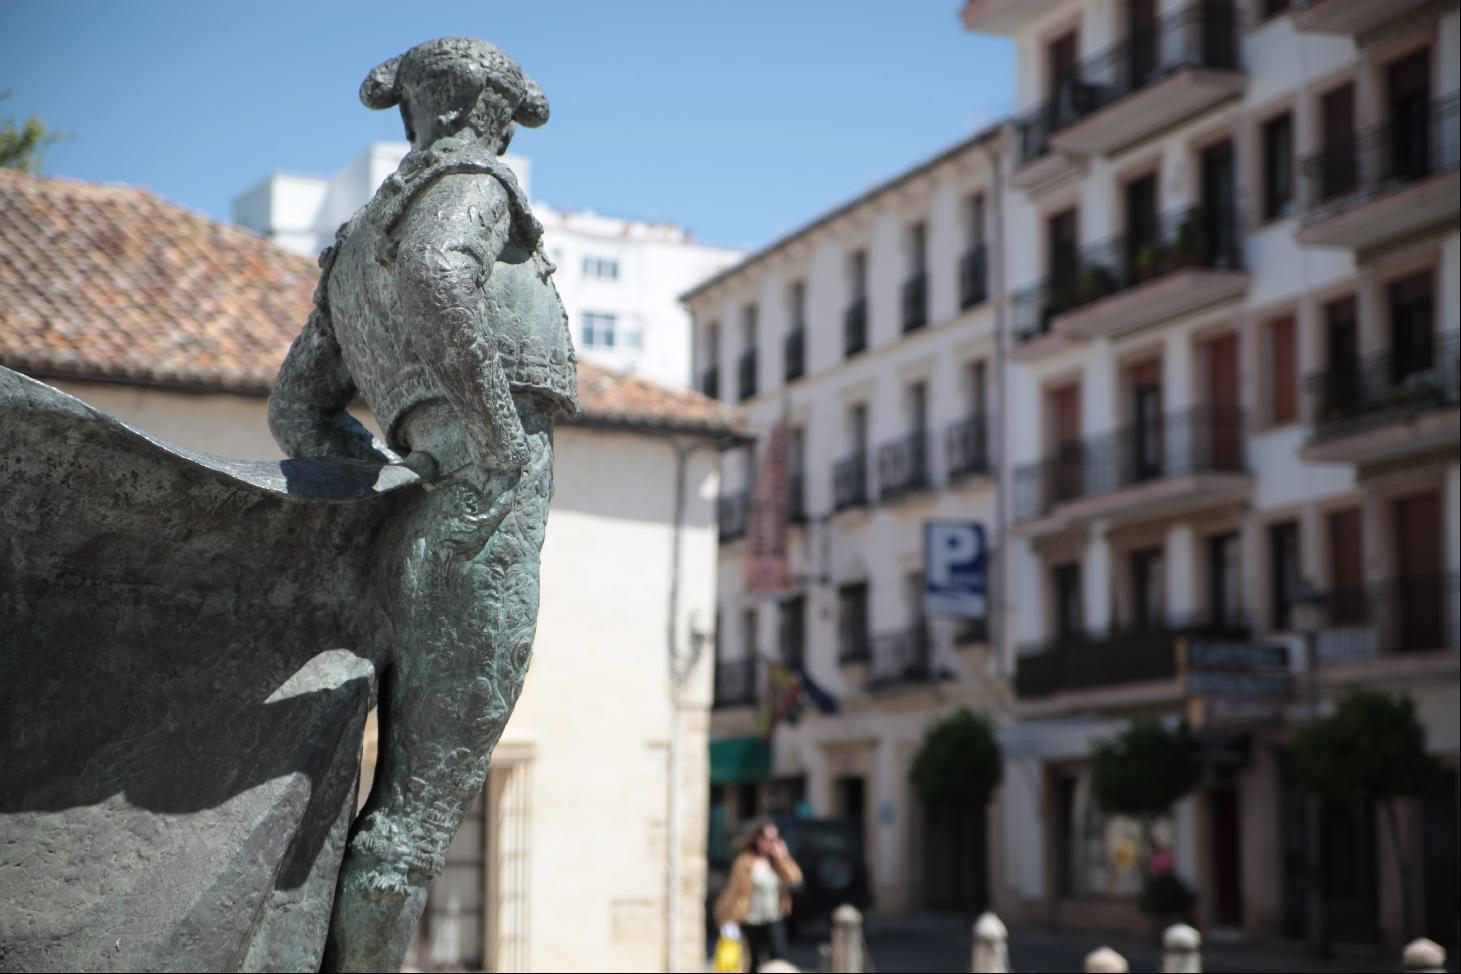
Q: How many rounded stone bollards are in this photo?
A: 6